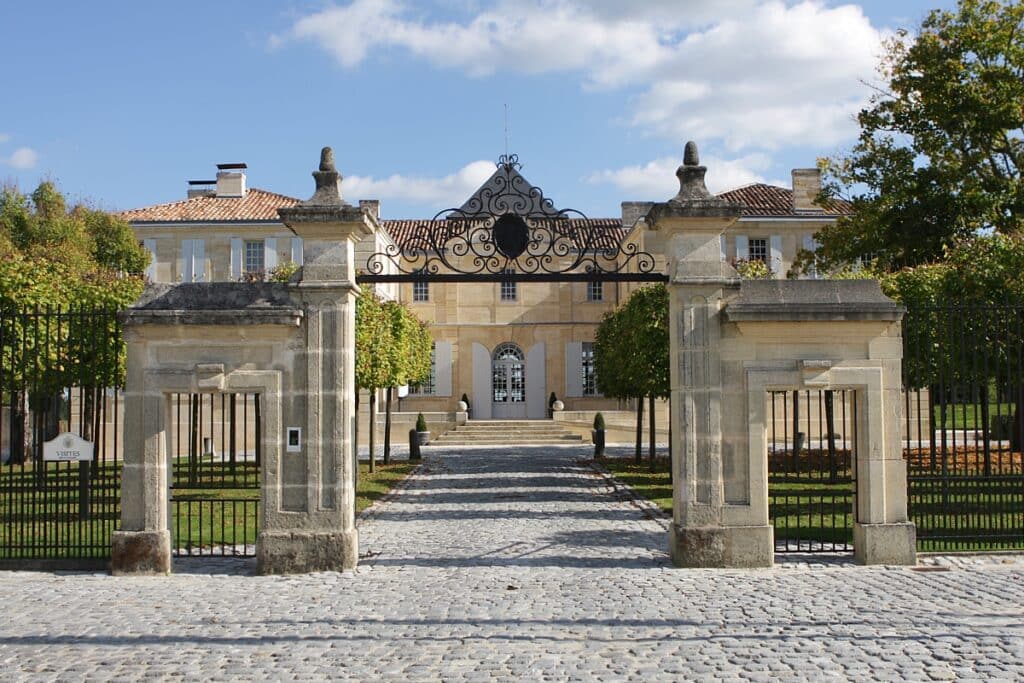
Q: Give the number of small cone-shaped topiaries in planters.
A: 4